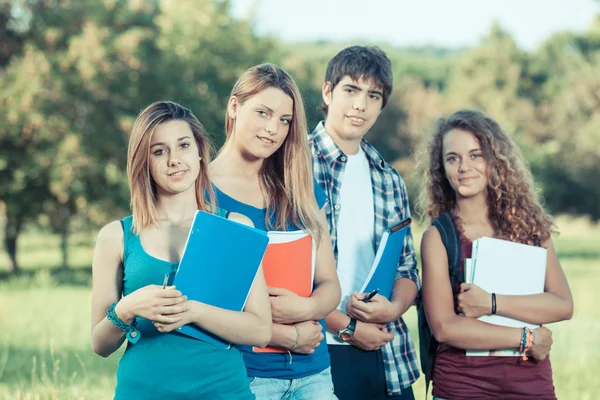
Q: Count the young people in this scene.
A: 4